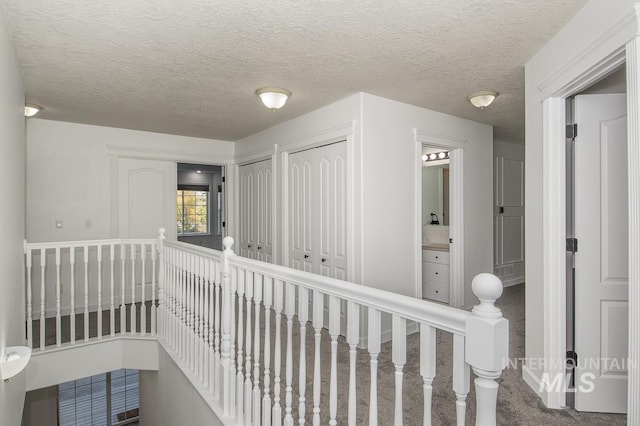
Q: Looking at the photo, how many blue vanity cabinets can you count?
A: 0